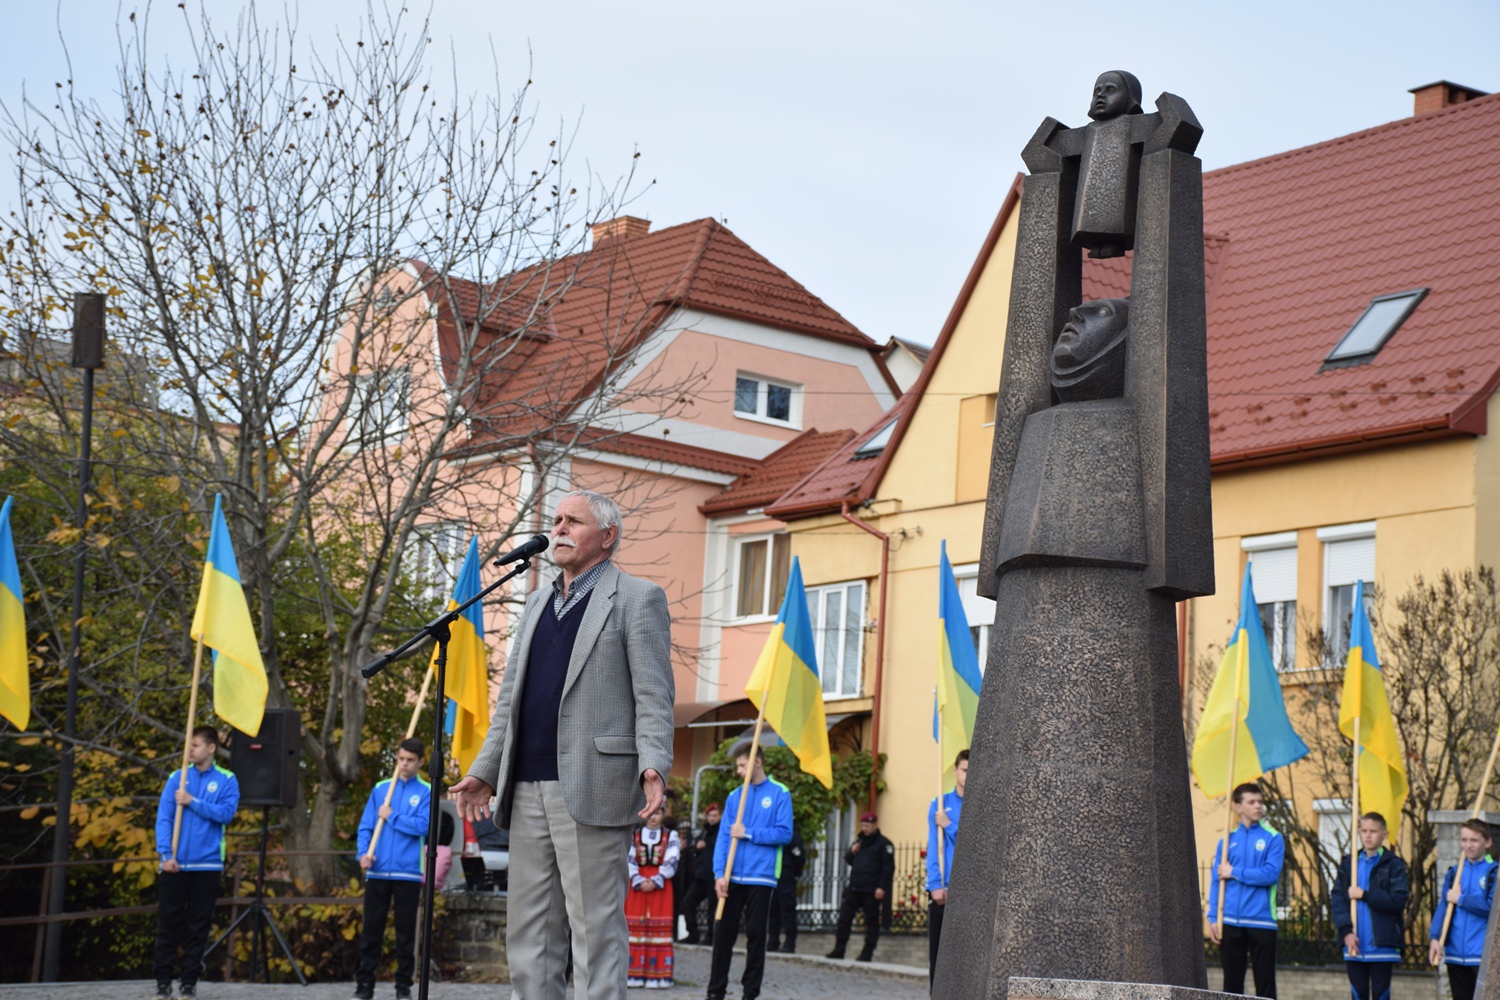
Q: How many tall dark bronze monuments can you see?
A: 1